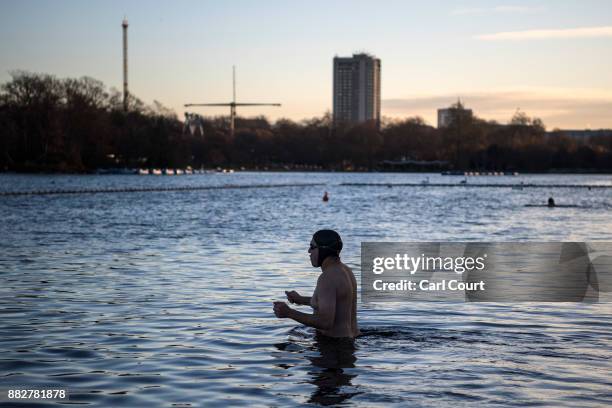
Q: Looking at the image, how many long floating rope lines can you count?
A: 2